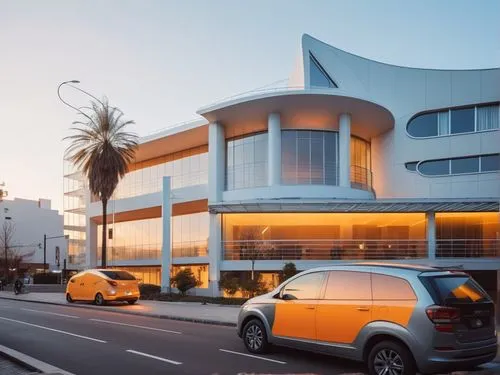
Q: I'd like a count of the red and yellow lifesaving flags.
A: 0